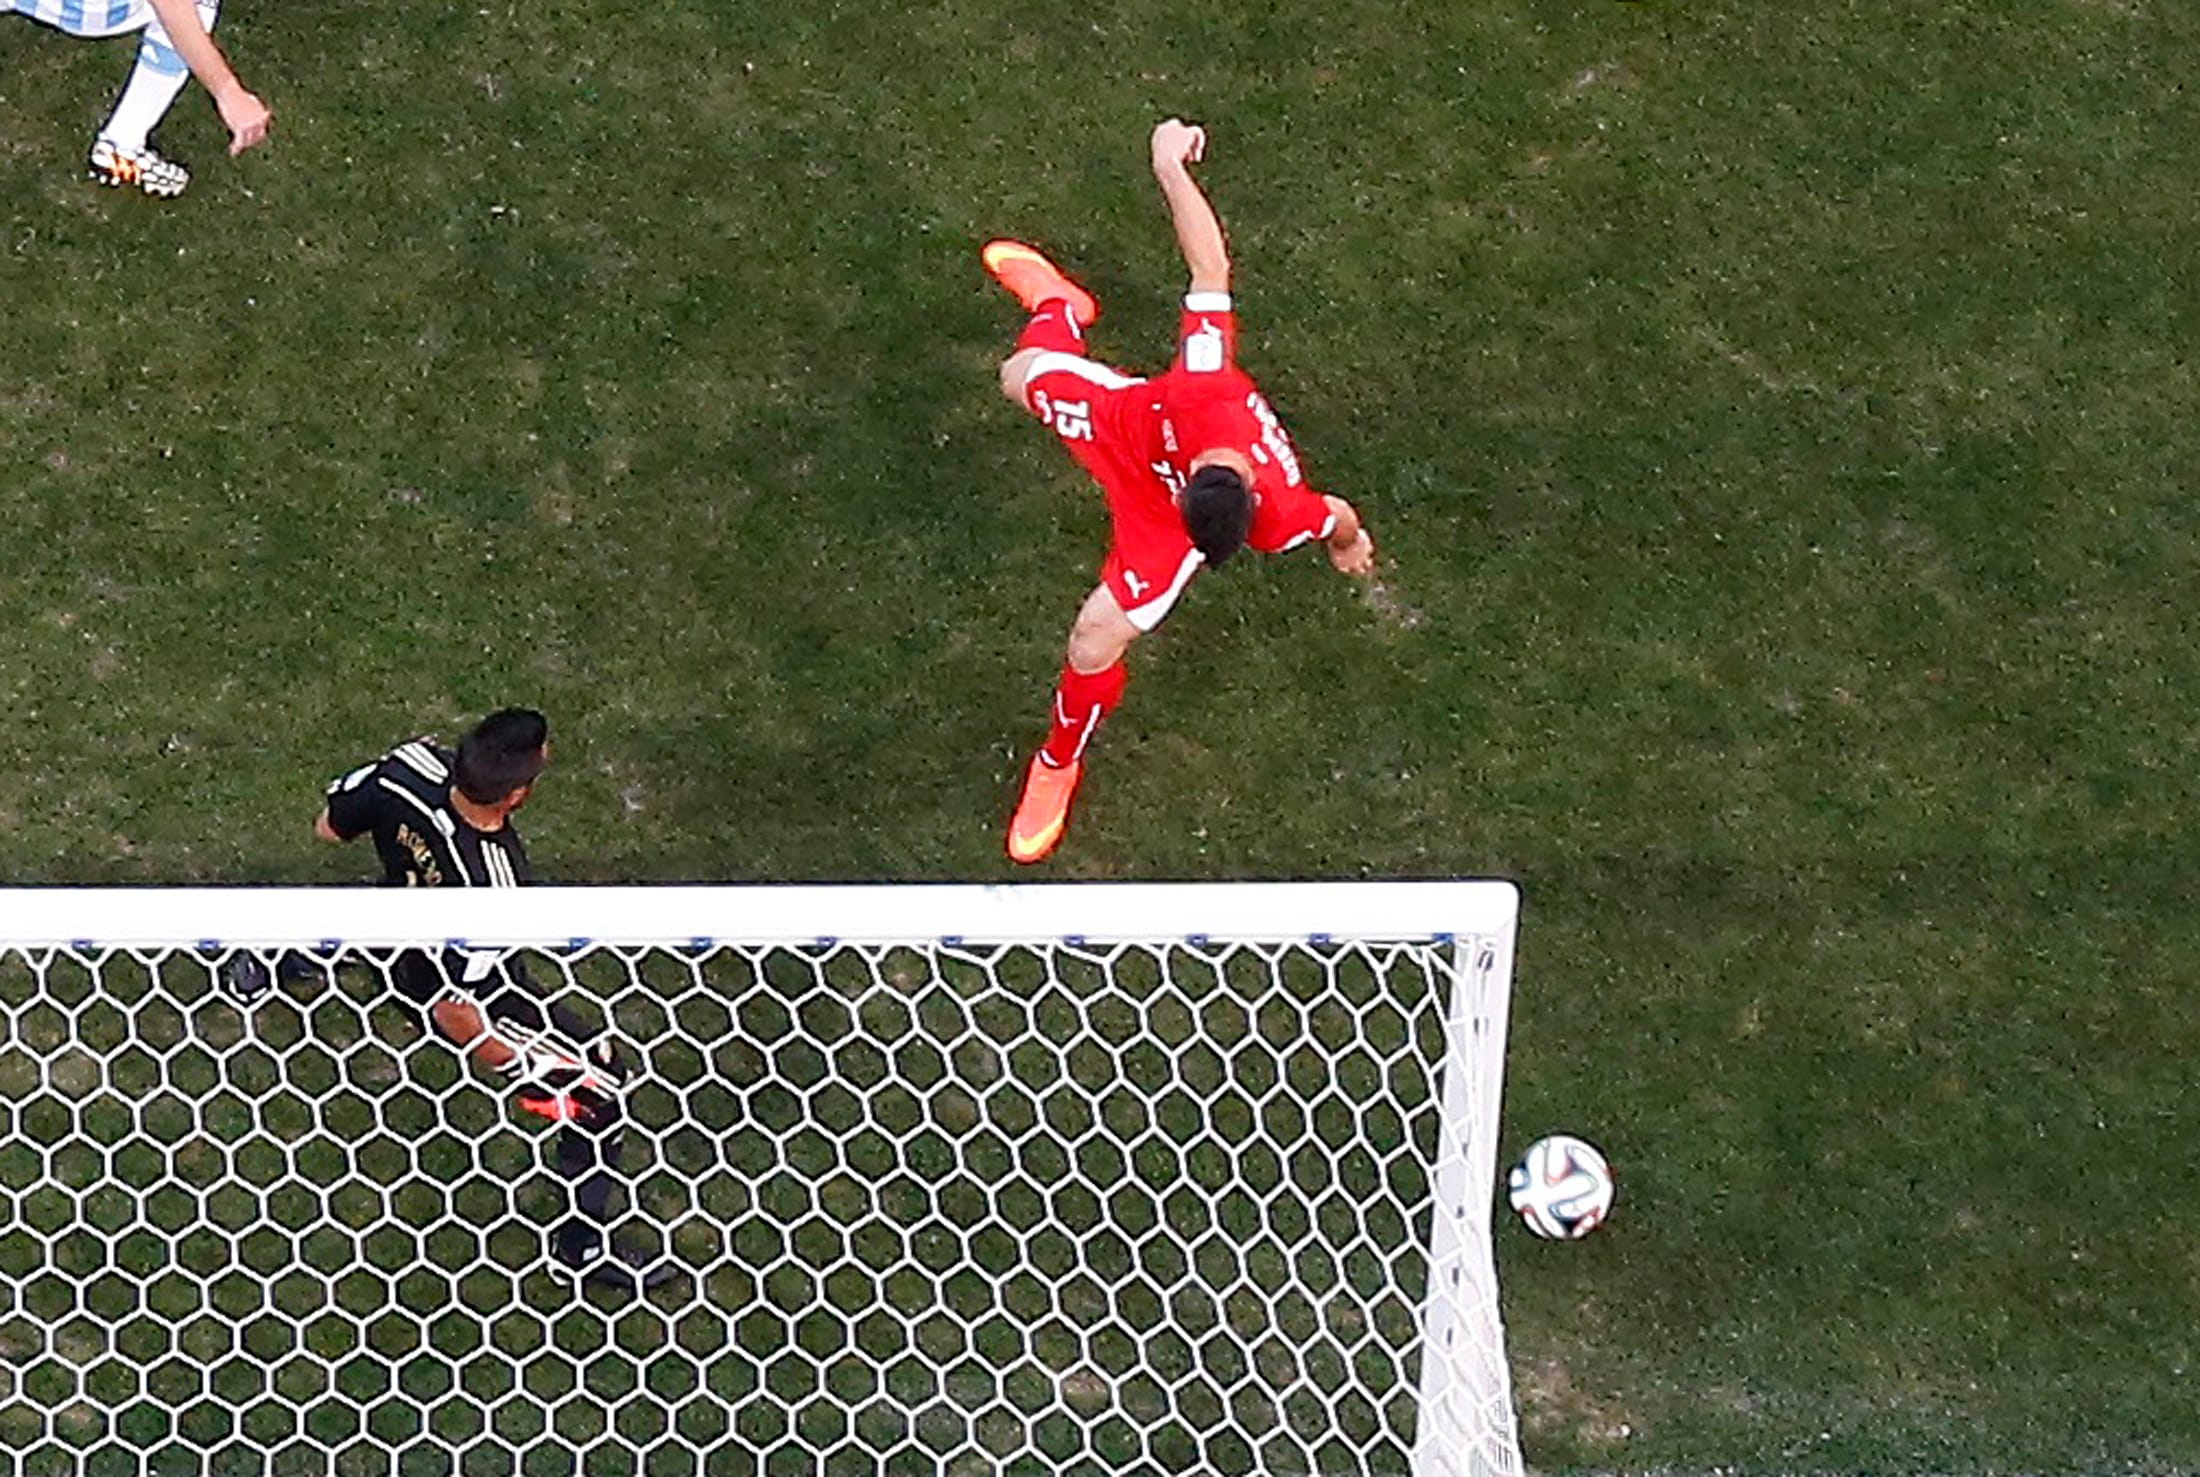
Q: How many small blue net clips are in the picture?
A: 12